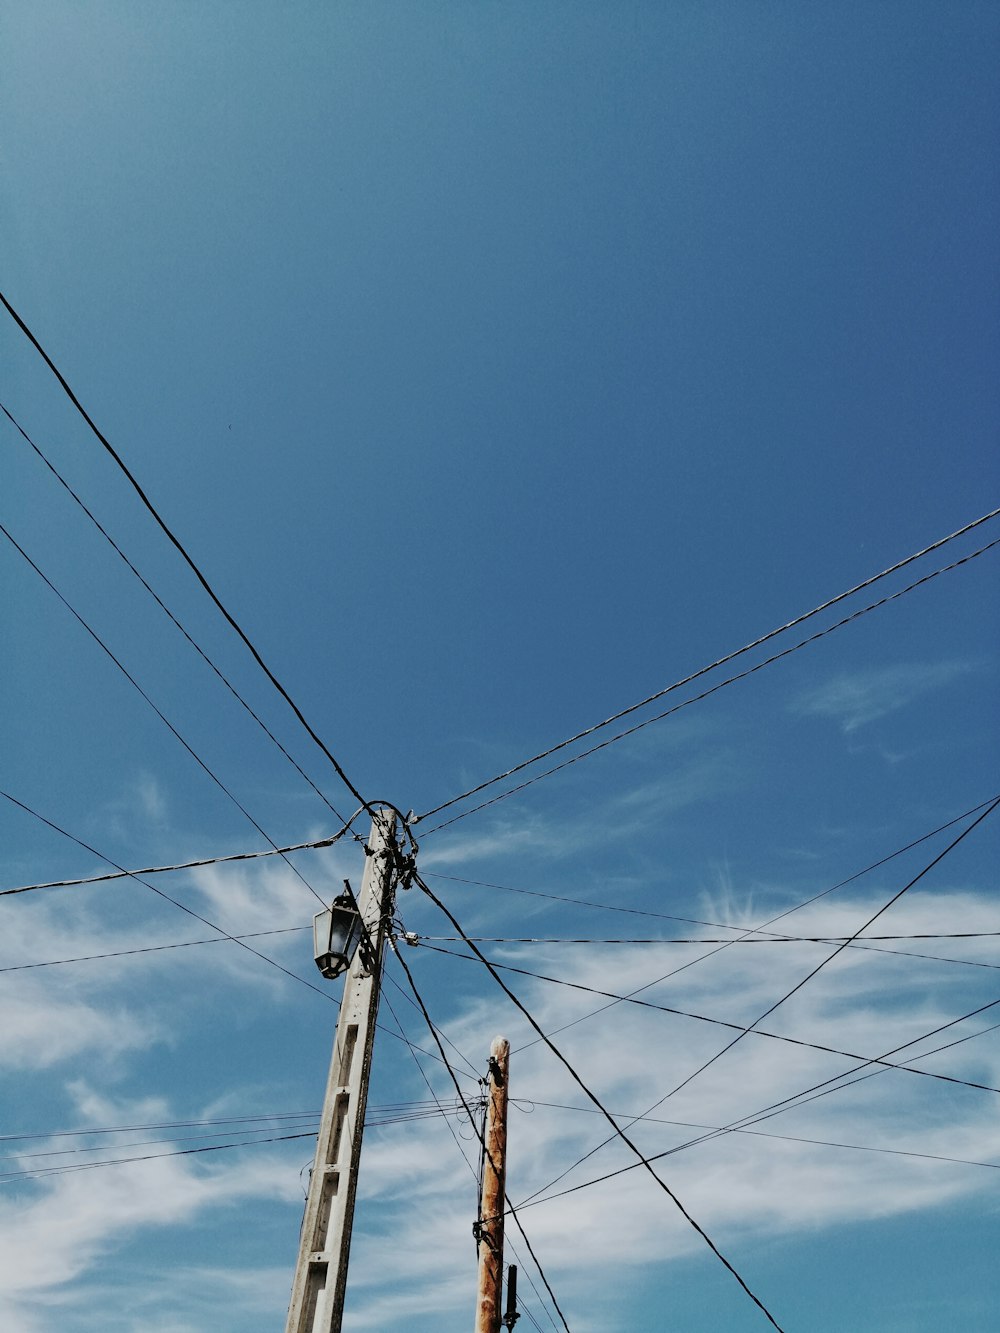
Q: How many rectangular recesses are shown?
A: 4